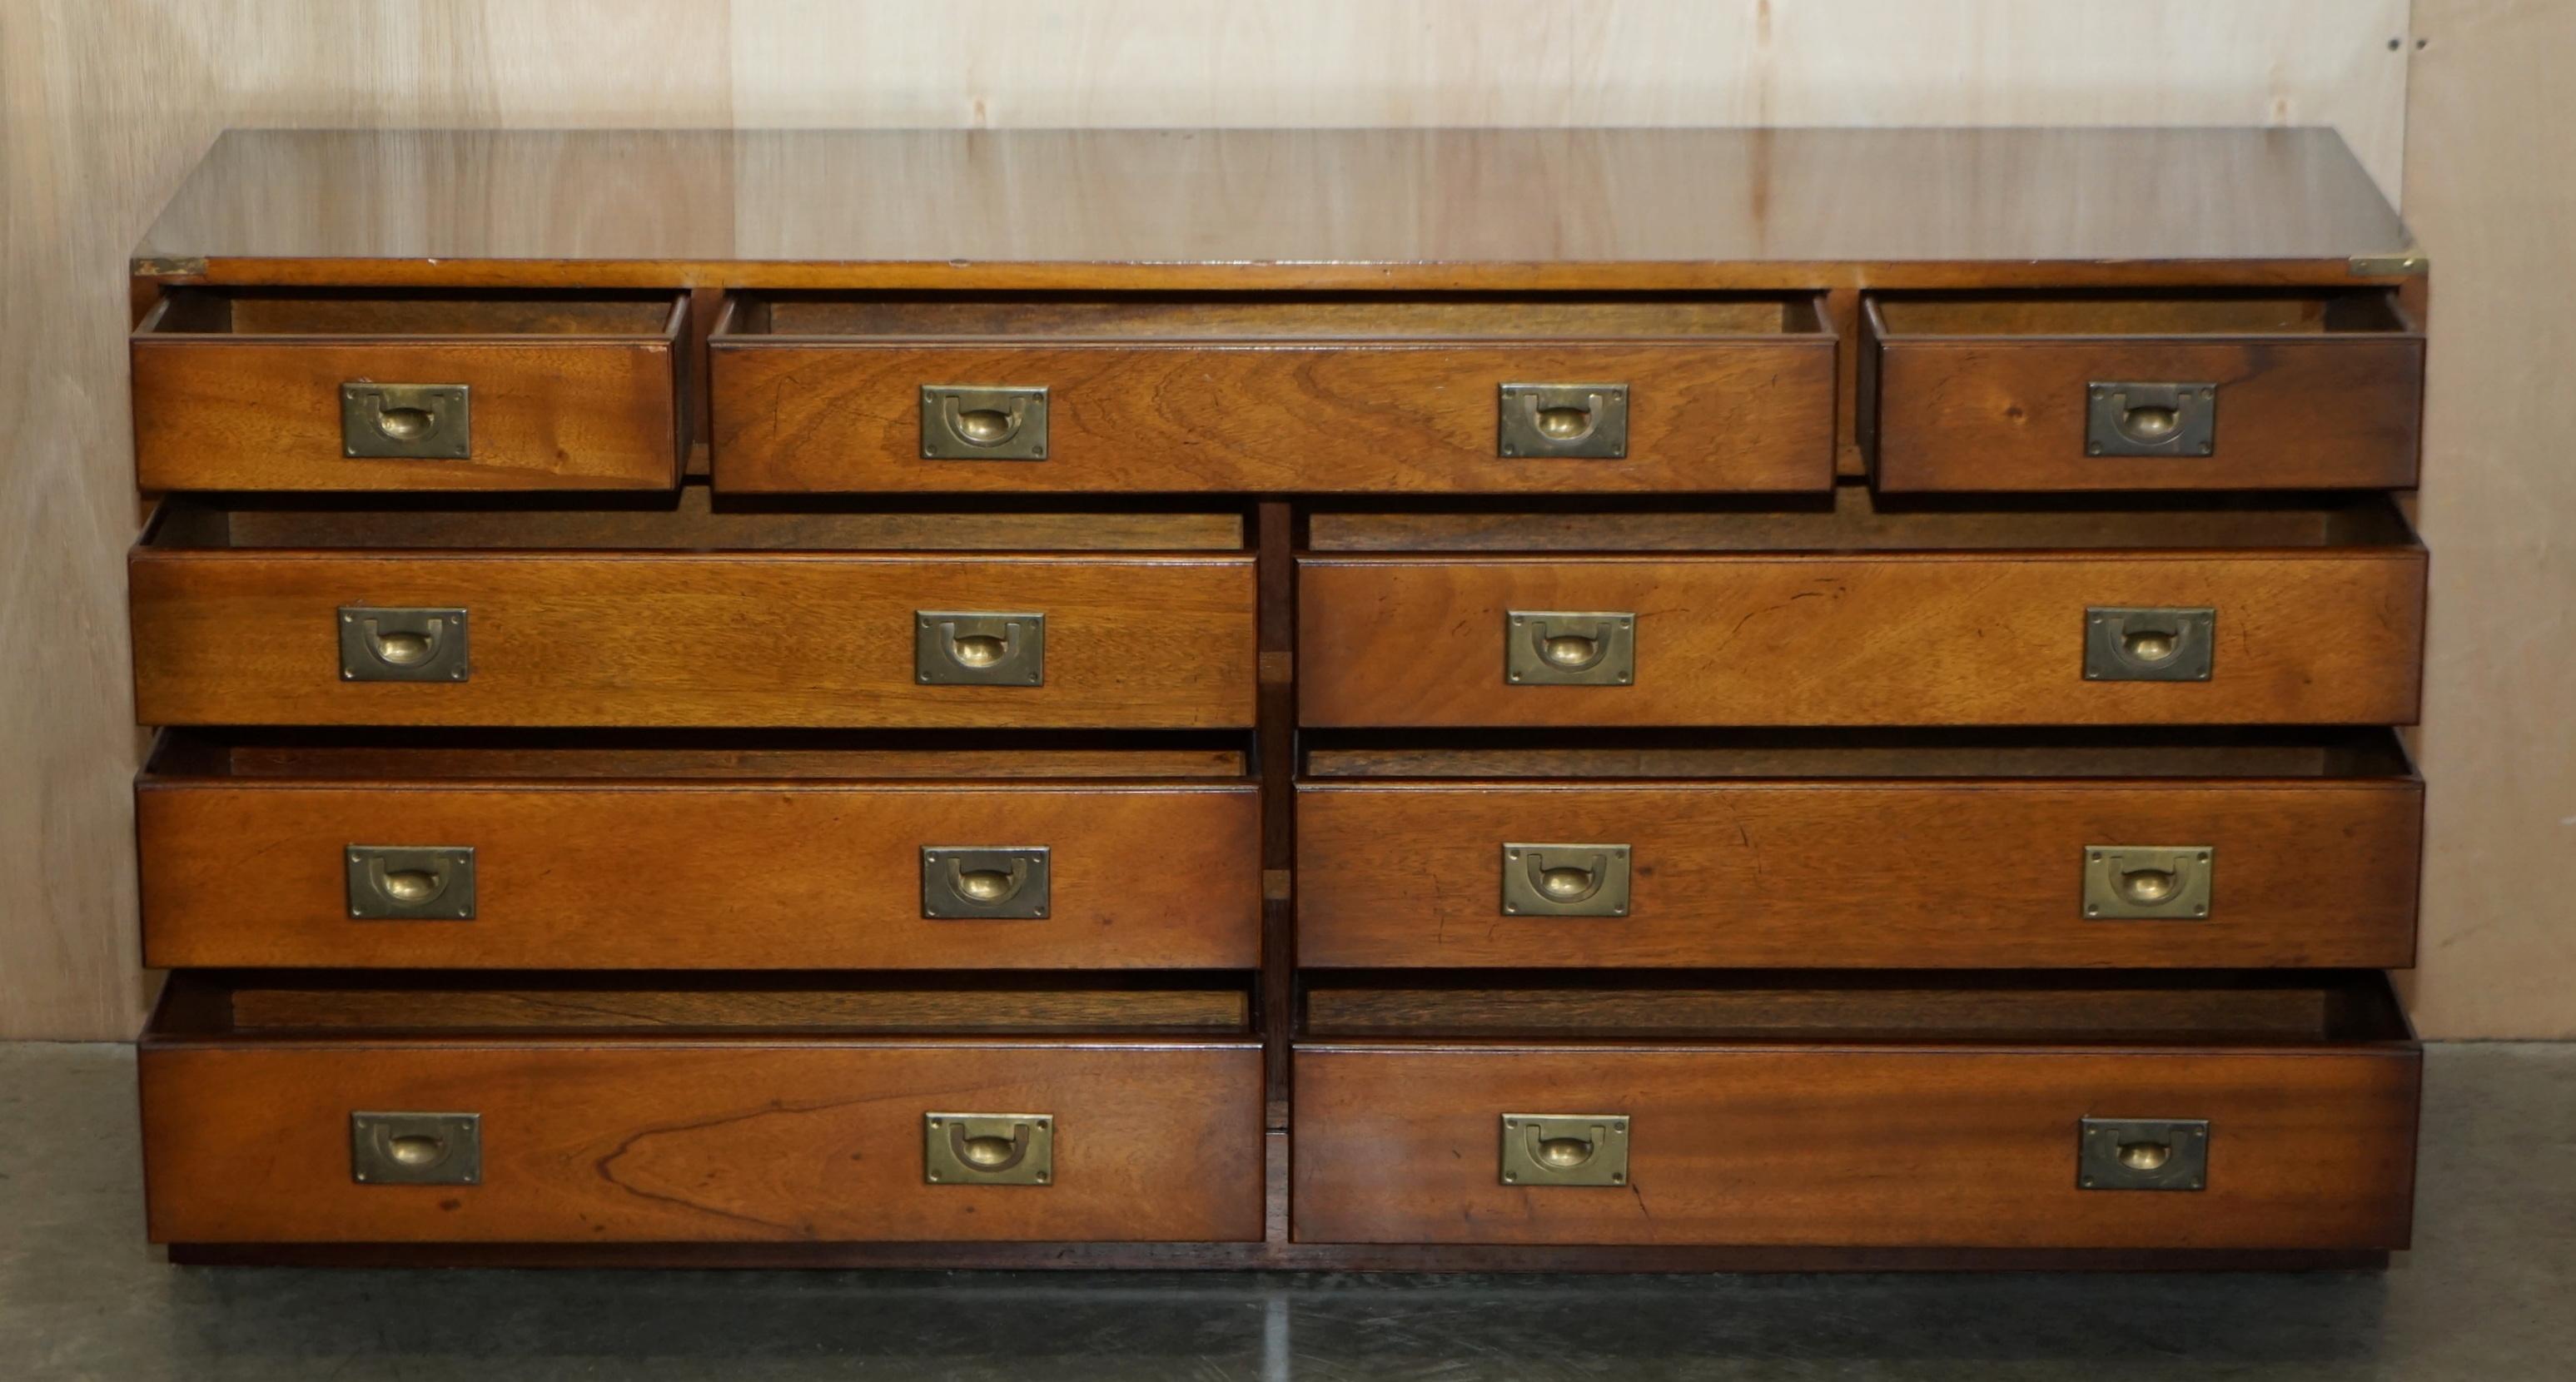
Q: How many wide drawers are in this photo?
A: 7